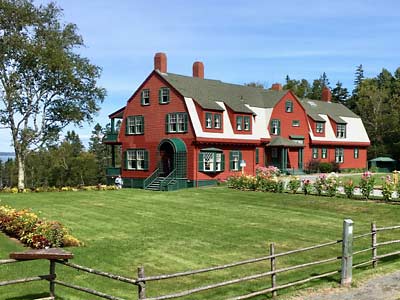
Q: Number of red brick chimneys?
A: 4